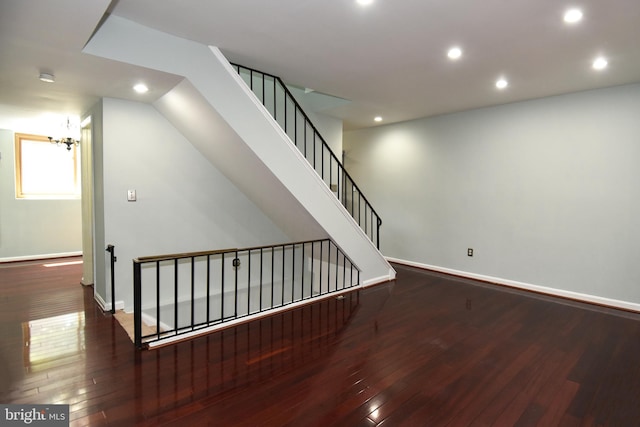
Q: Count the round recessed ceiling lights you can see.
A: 7